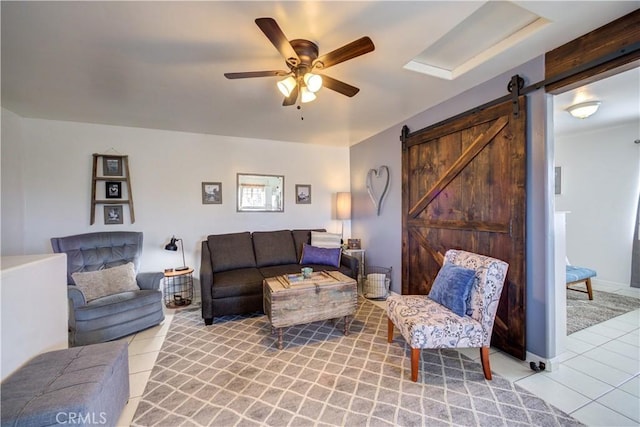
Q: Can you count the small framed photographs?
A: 5